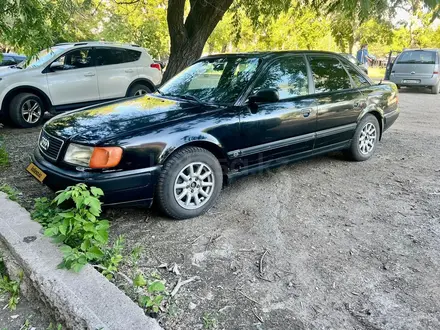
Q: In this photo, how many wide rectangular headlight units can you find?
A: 1